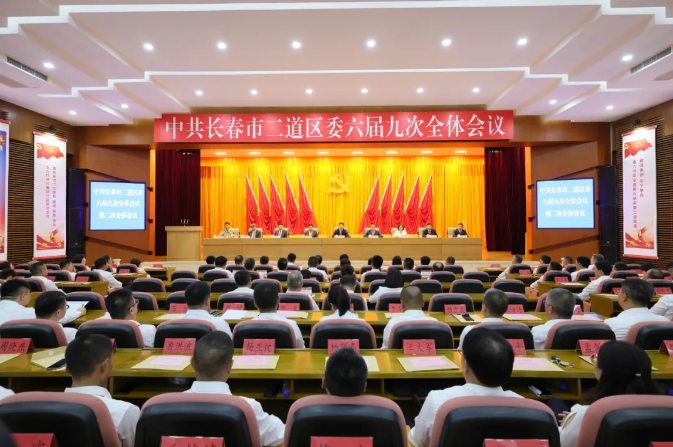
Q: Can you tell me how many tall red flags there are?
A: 10